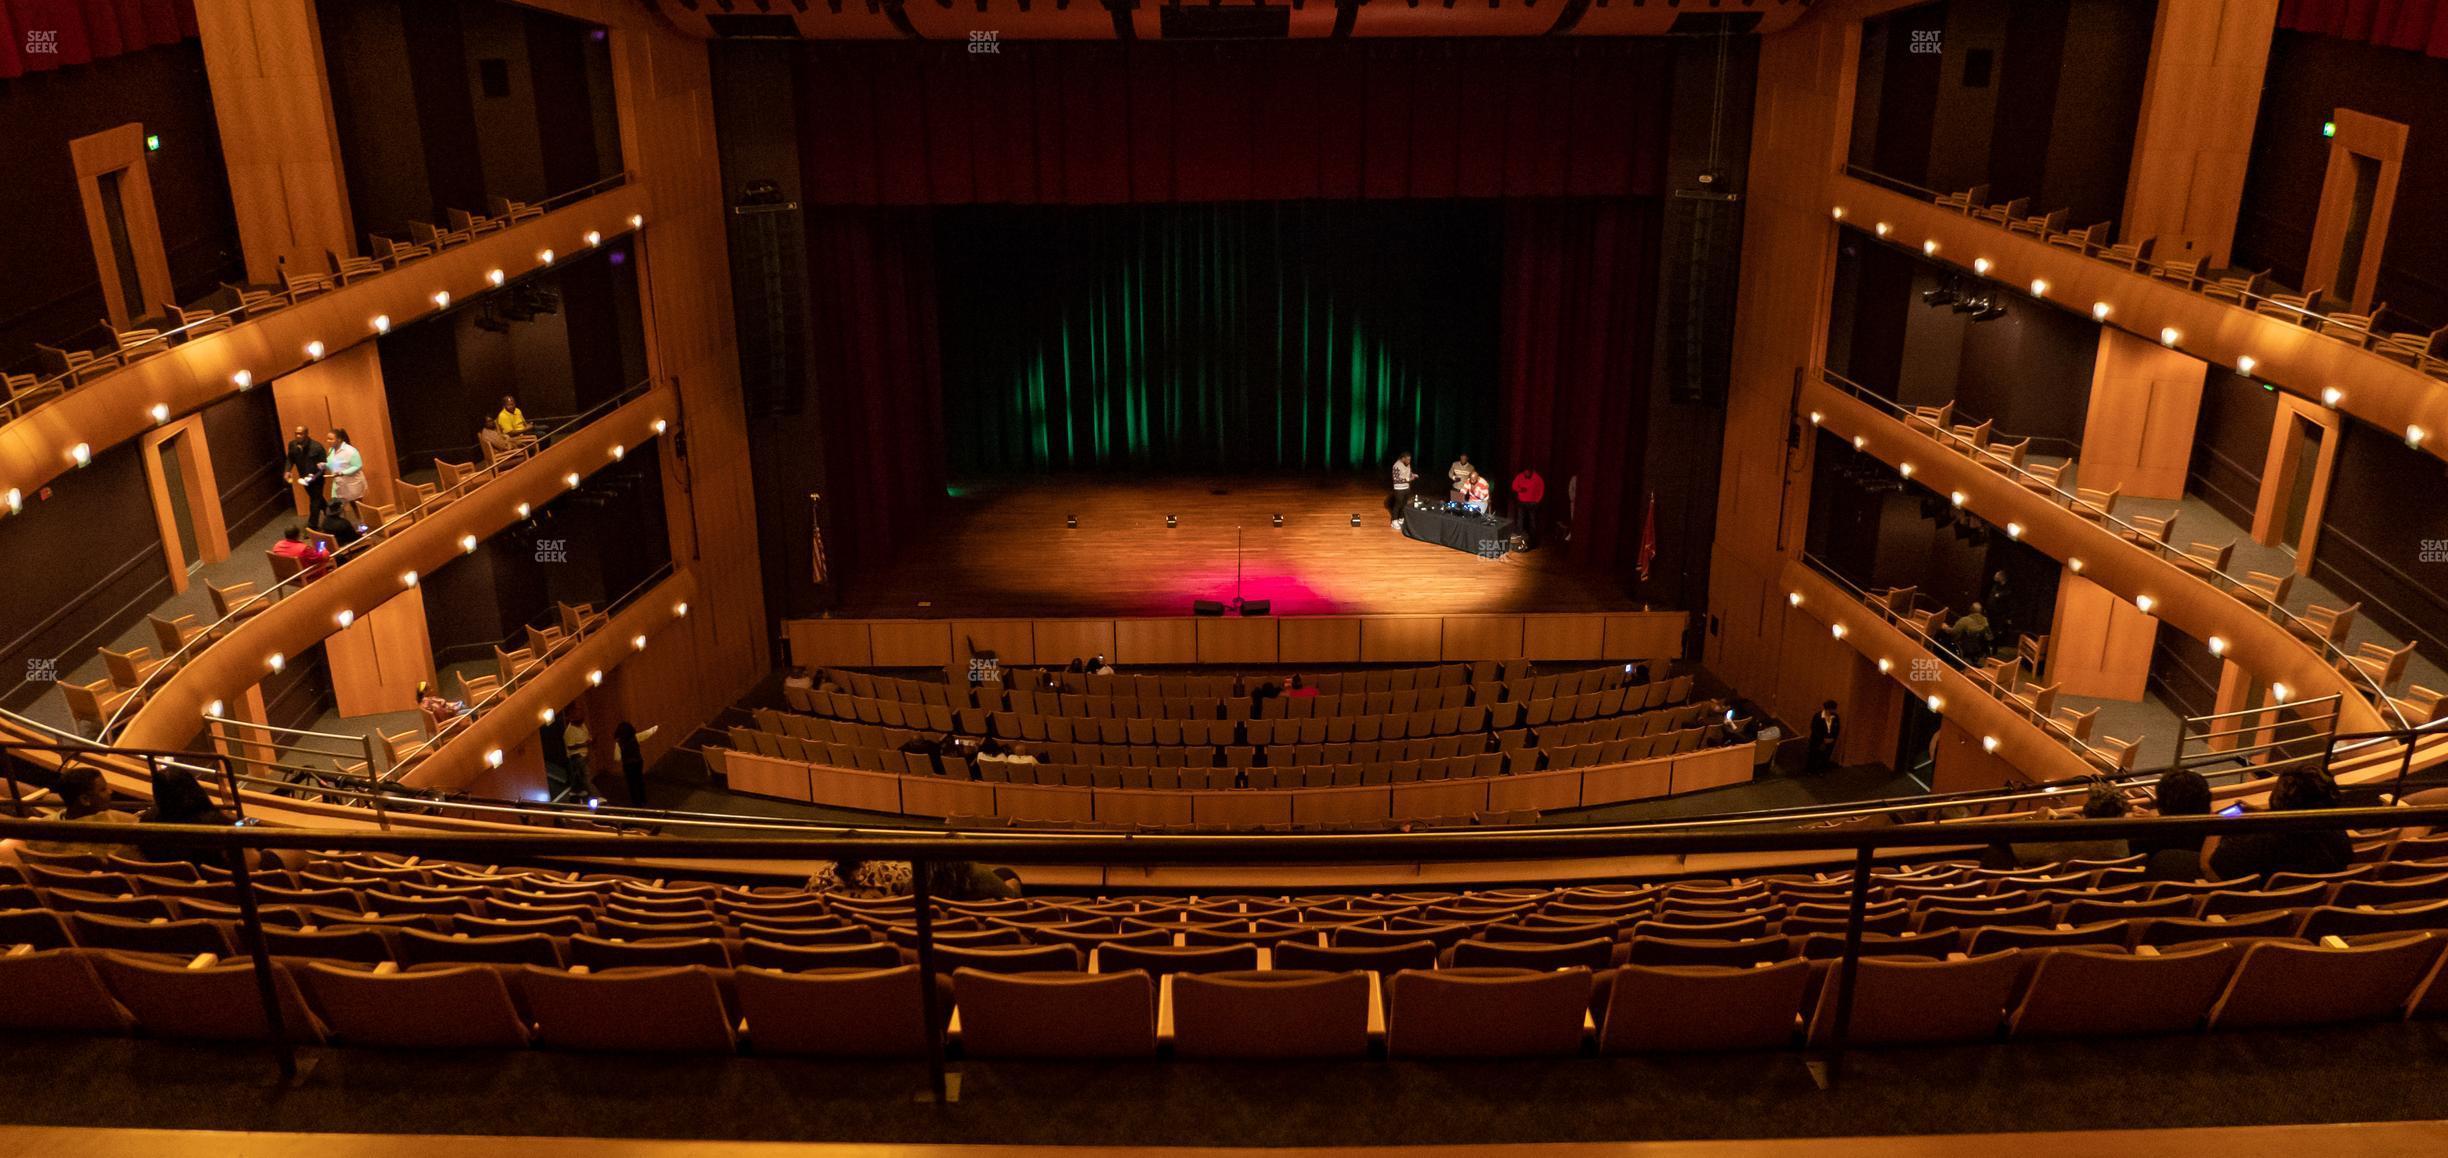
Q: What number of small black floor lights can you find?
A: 4